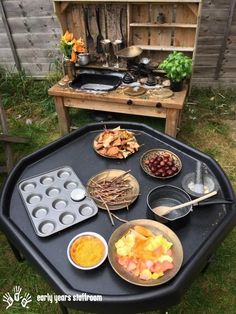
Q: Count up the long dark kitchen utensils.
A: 3